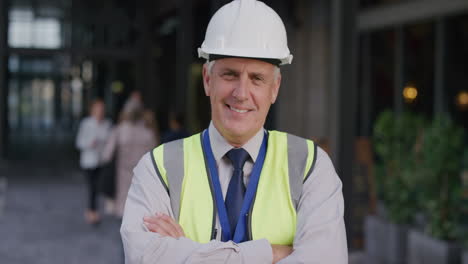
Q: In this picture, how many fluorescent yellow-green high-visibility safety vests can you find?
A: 1